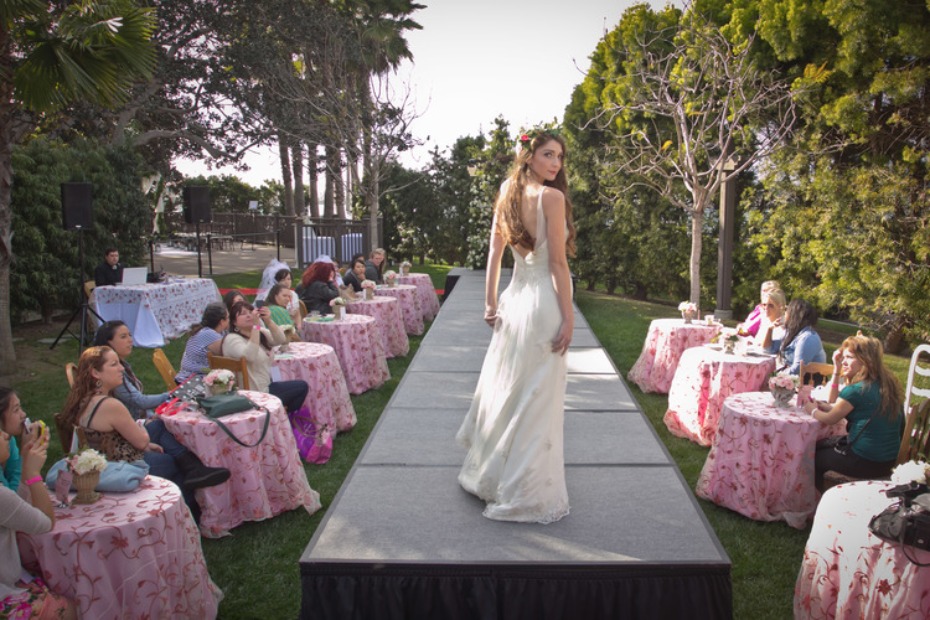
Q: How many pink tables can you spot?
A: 11